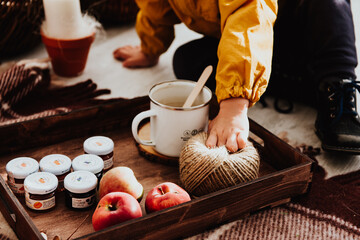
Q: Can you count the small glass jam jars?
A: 6